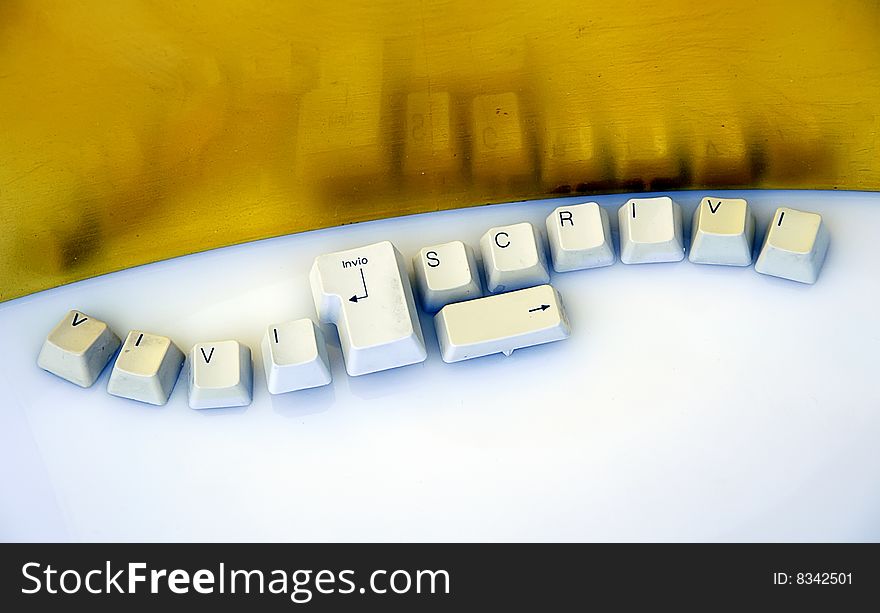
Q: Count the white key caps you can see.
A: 12